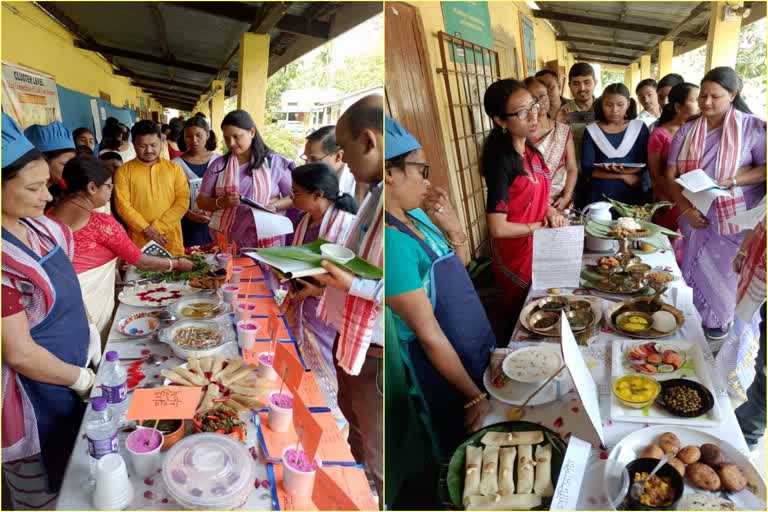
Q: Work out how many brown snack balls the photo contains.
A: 7